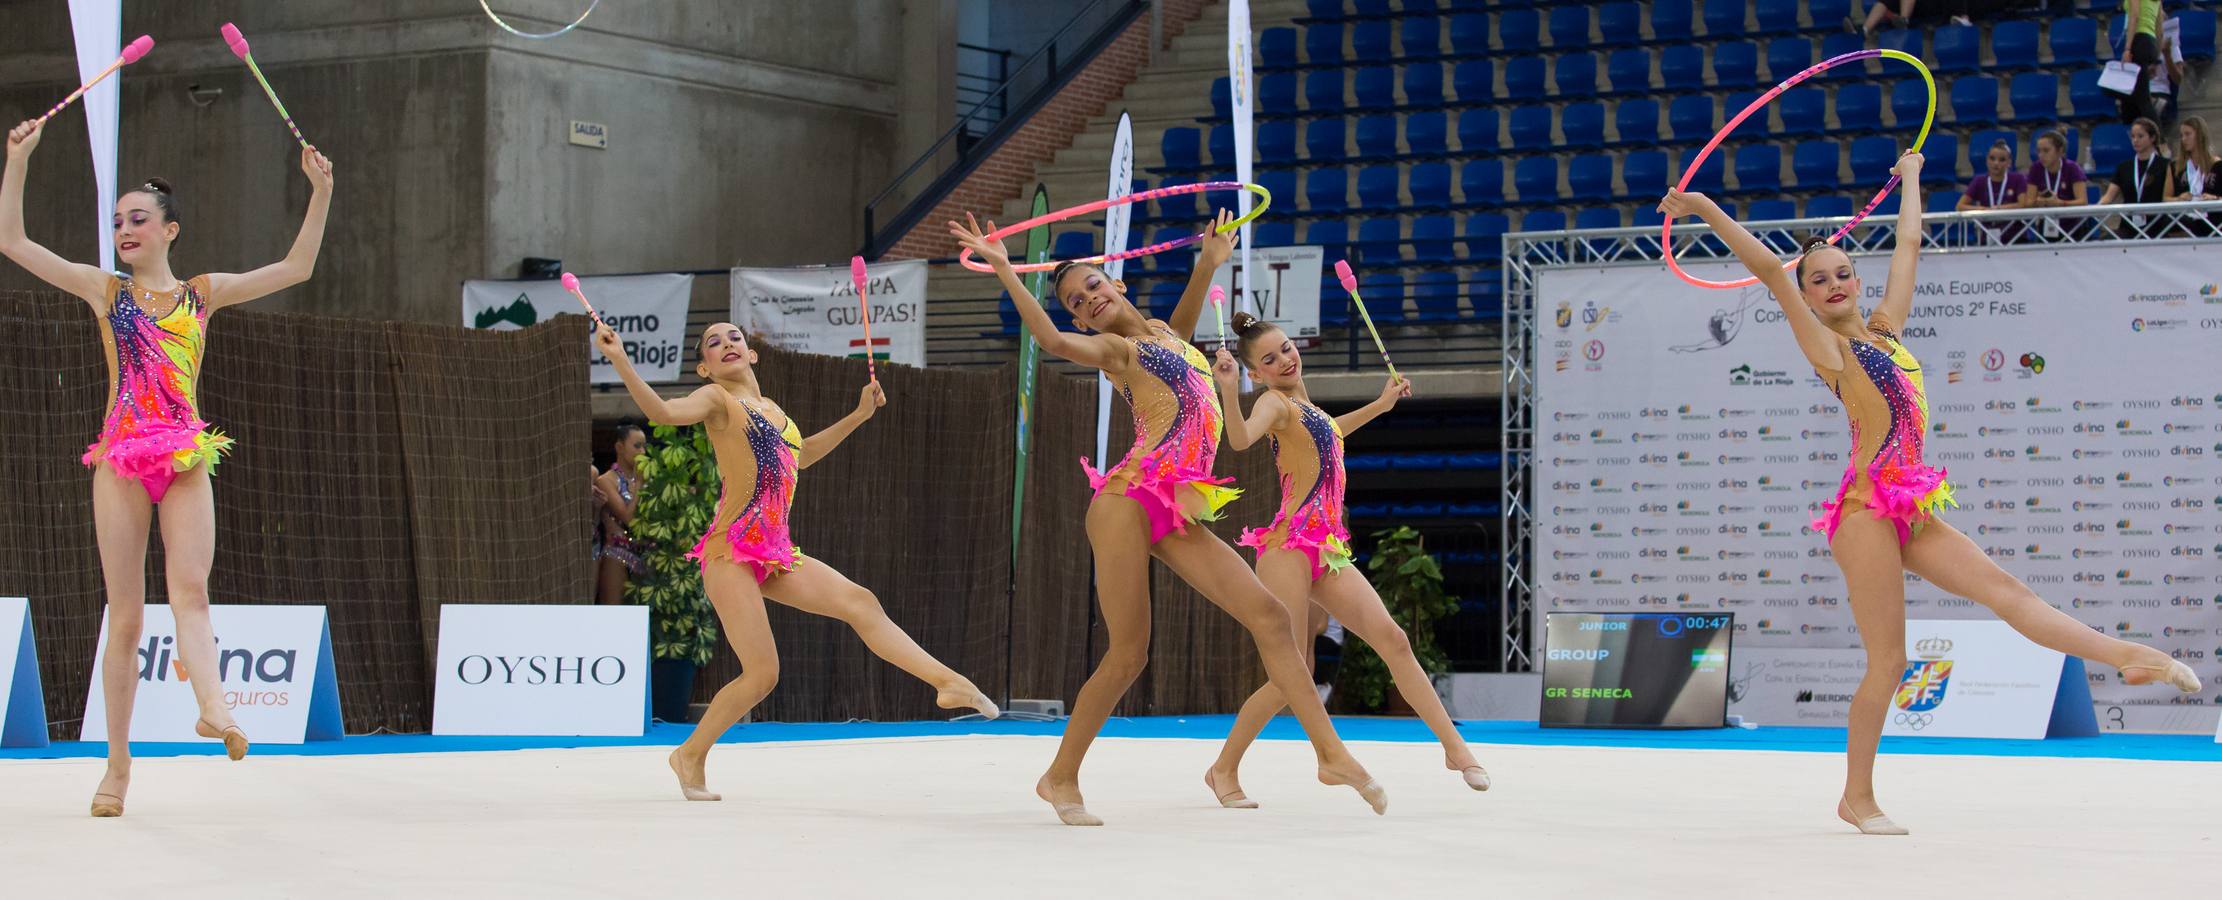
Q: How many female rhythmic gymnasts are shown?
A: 5